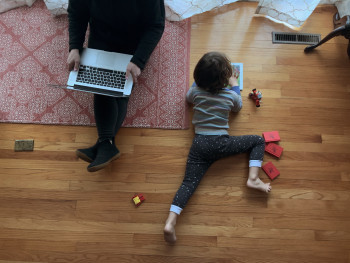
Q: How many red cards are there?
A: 3